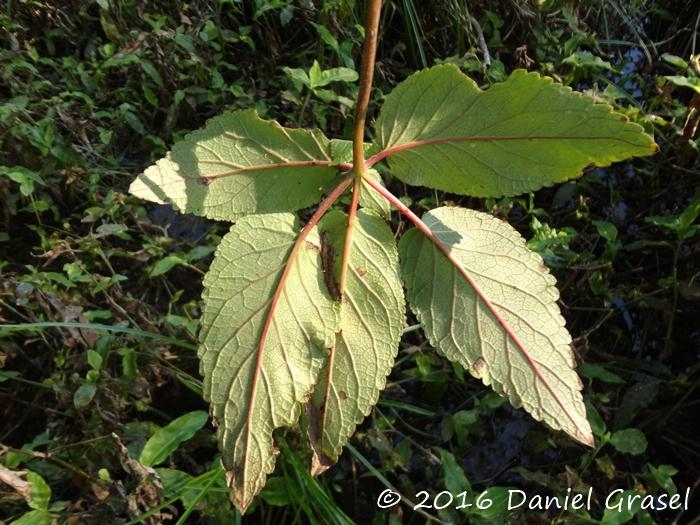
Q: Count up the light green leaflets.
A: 5